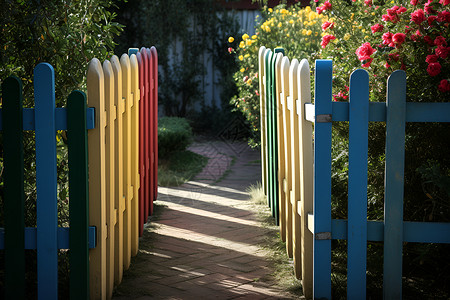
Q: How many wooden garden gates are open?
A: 2